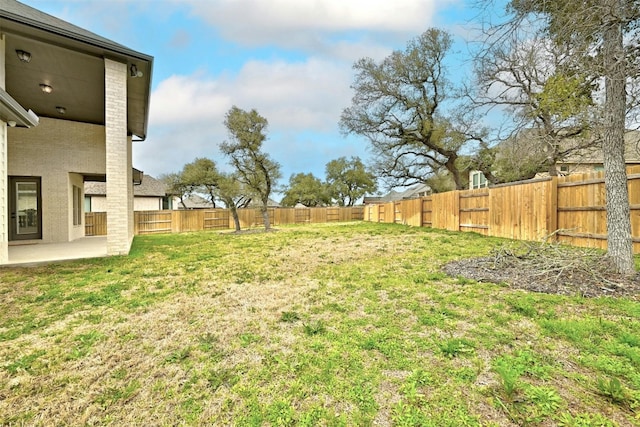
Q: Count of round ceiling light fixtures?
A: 3